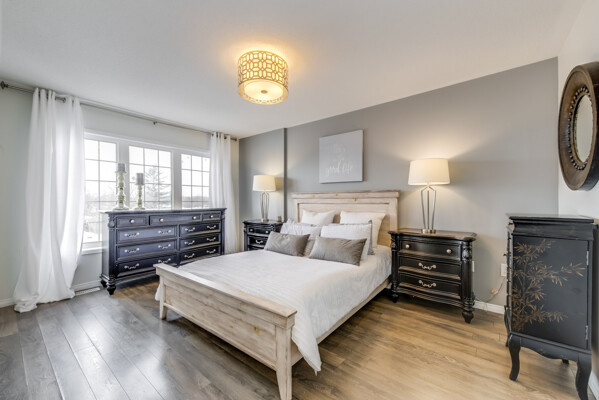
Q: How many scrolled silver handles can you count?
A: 15